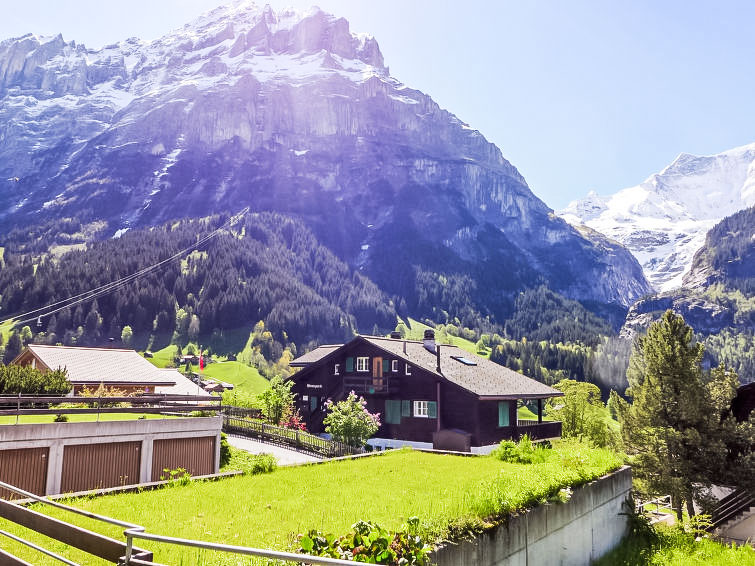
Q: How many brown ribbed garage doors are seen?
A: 3